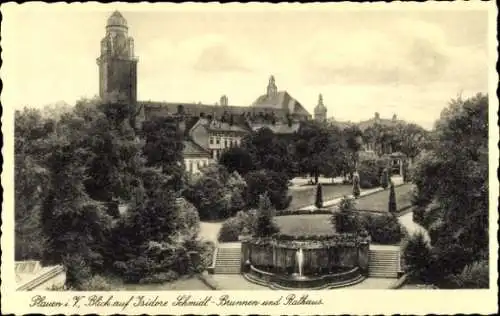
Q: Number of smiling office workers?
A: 0